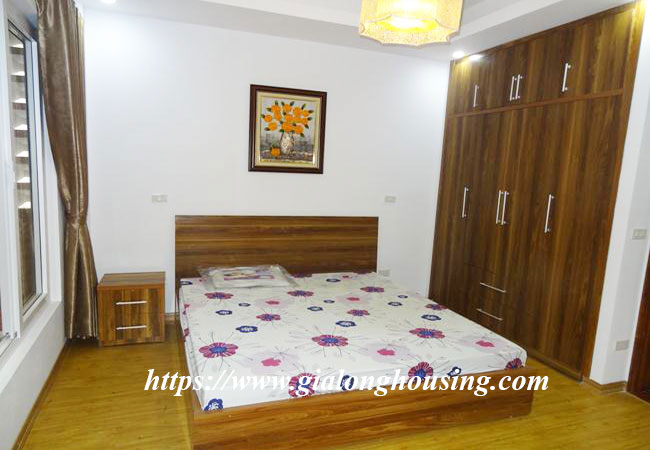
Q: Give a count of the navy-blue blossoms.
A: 14